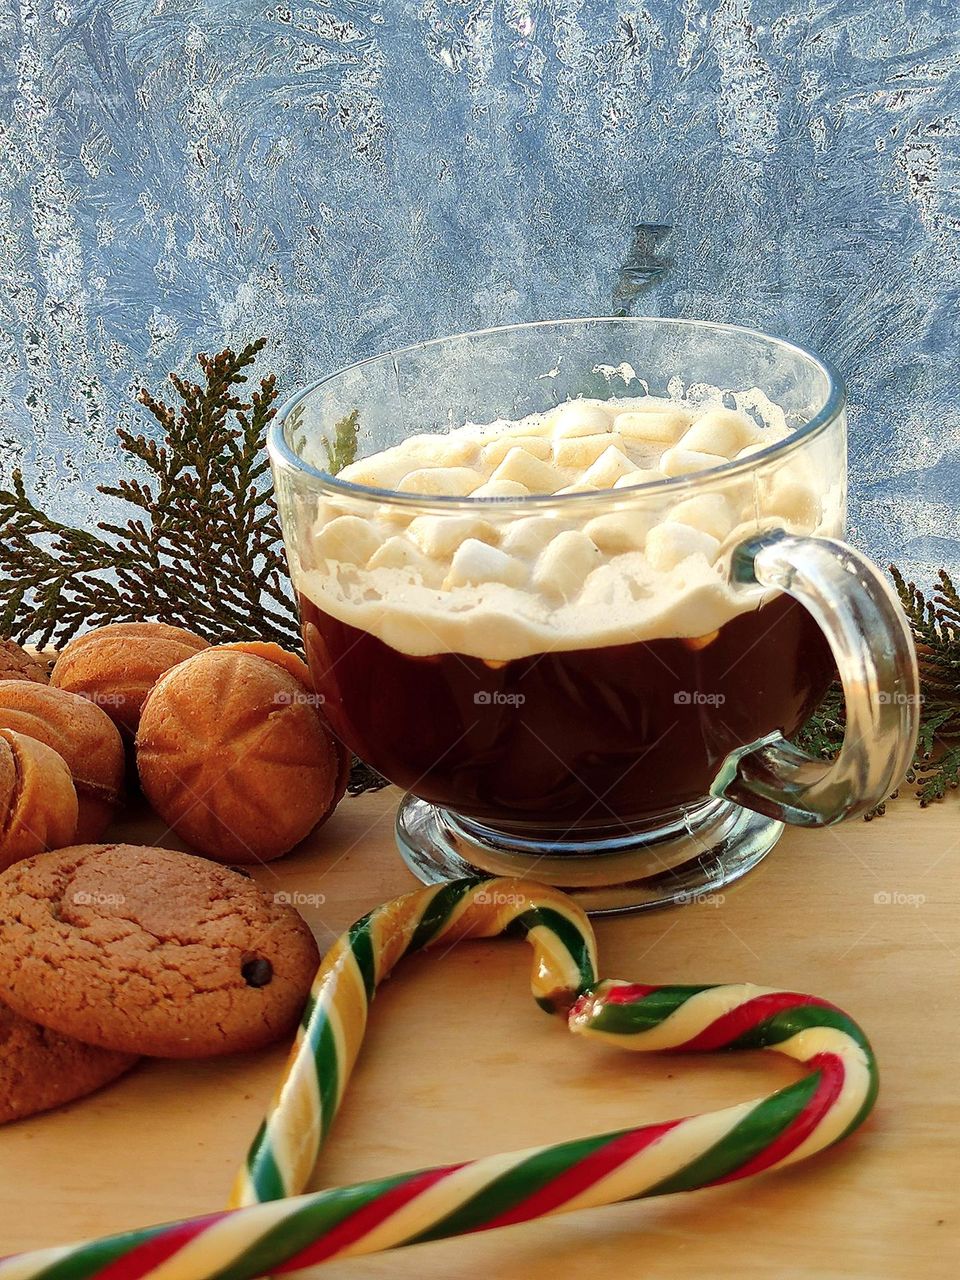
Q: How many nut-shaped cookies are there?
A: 4